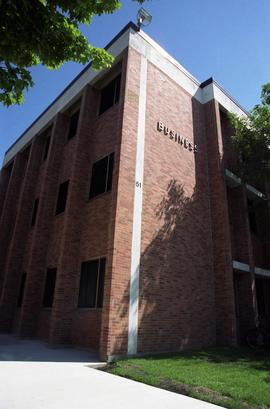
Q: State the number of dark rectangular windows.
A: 9